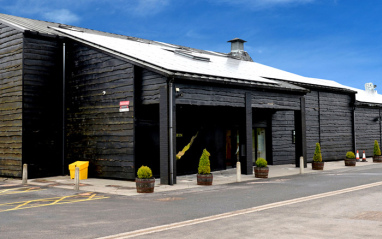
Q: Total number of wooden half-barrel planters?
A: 6